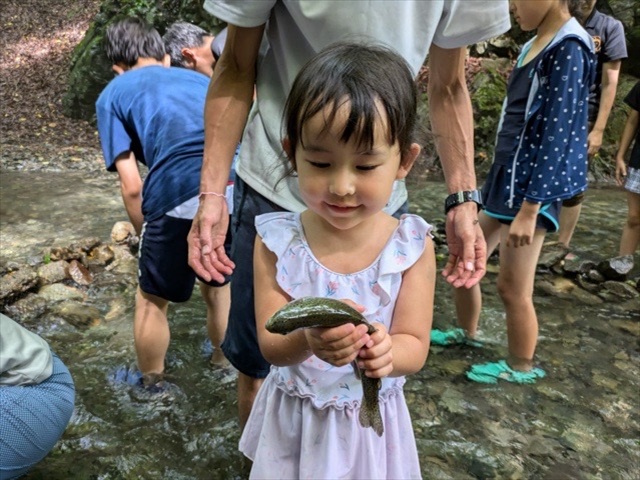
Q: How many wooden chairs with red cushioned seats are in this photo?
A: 0